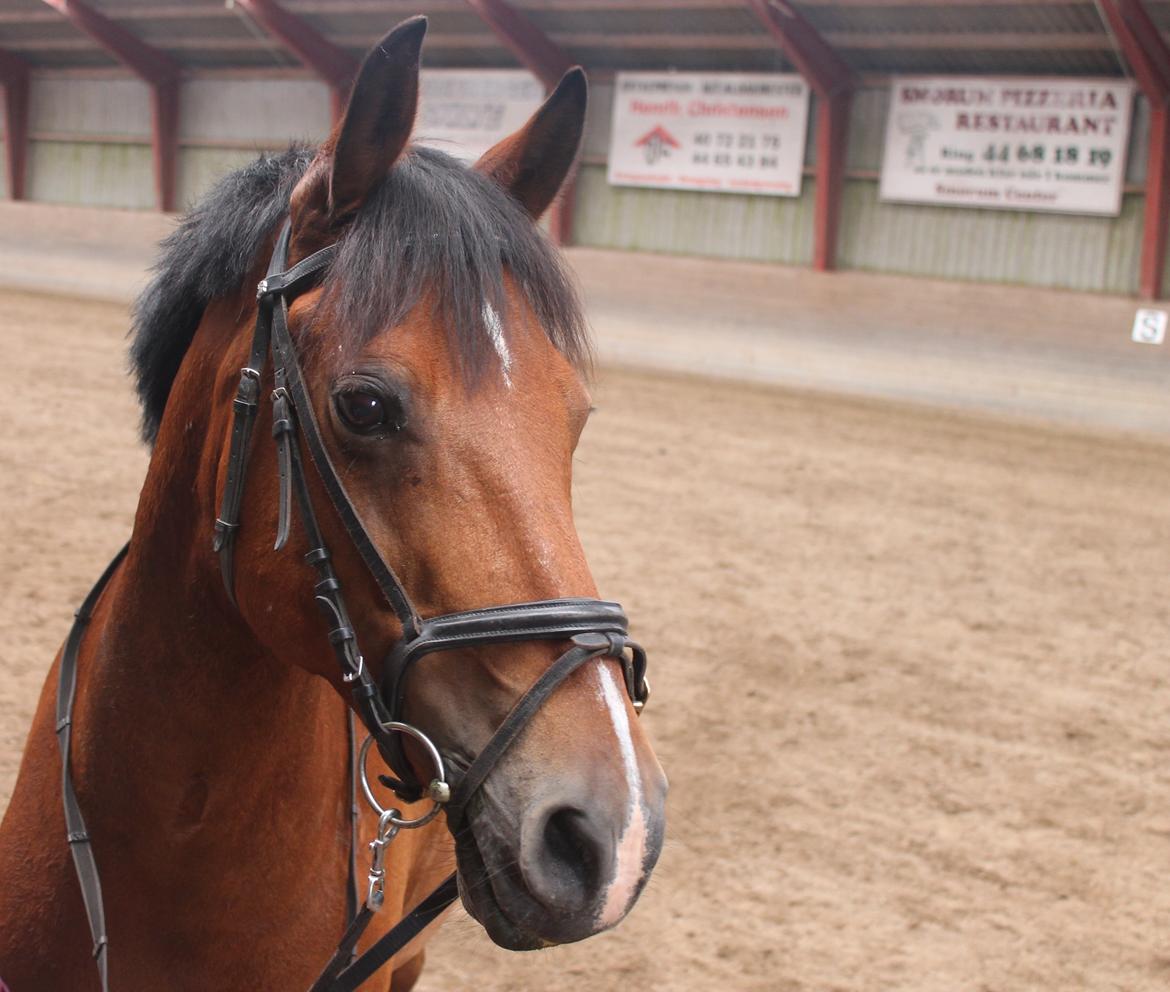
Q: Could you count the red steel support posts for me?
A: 6